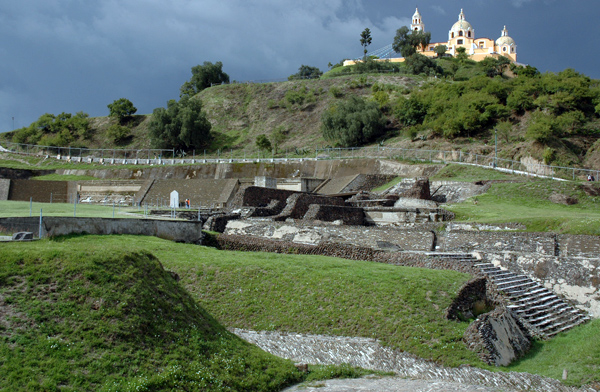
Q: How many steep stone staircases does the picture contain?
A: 1